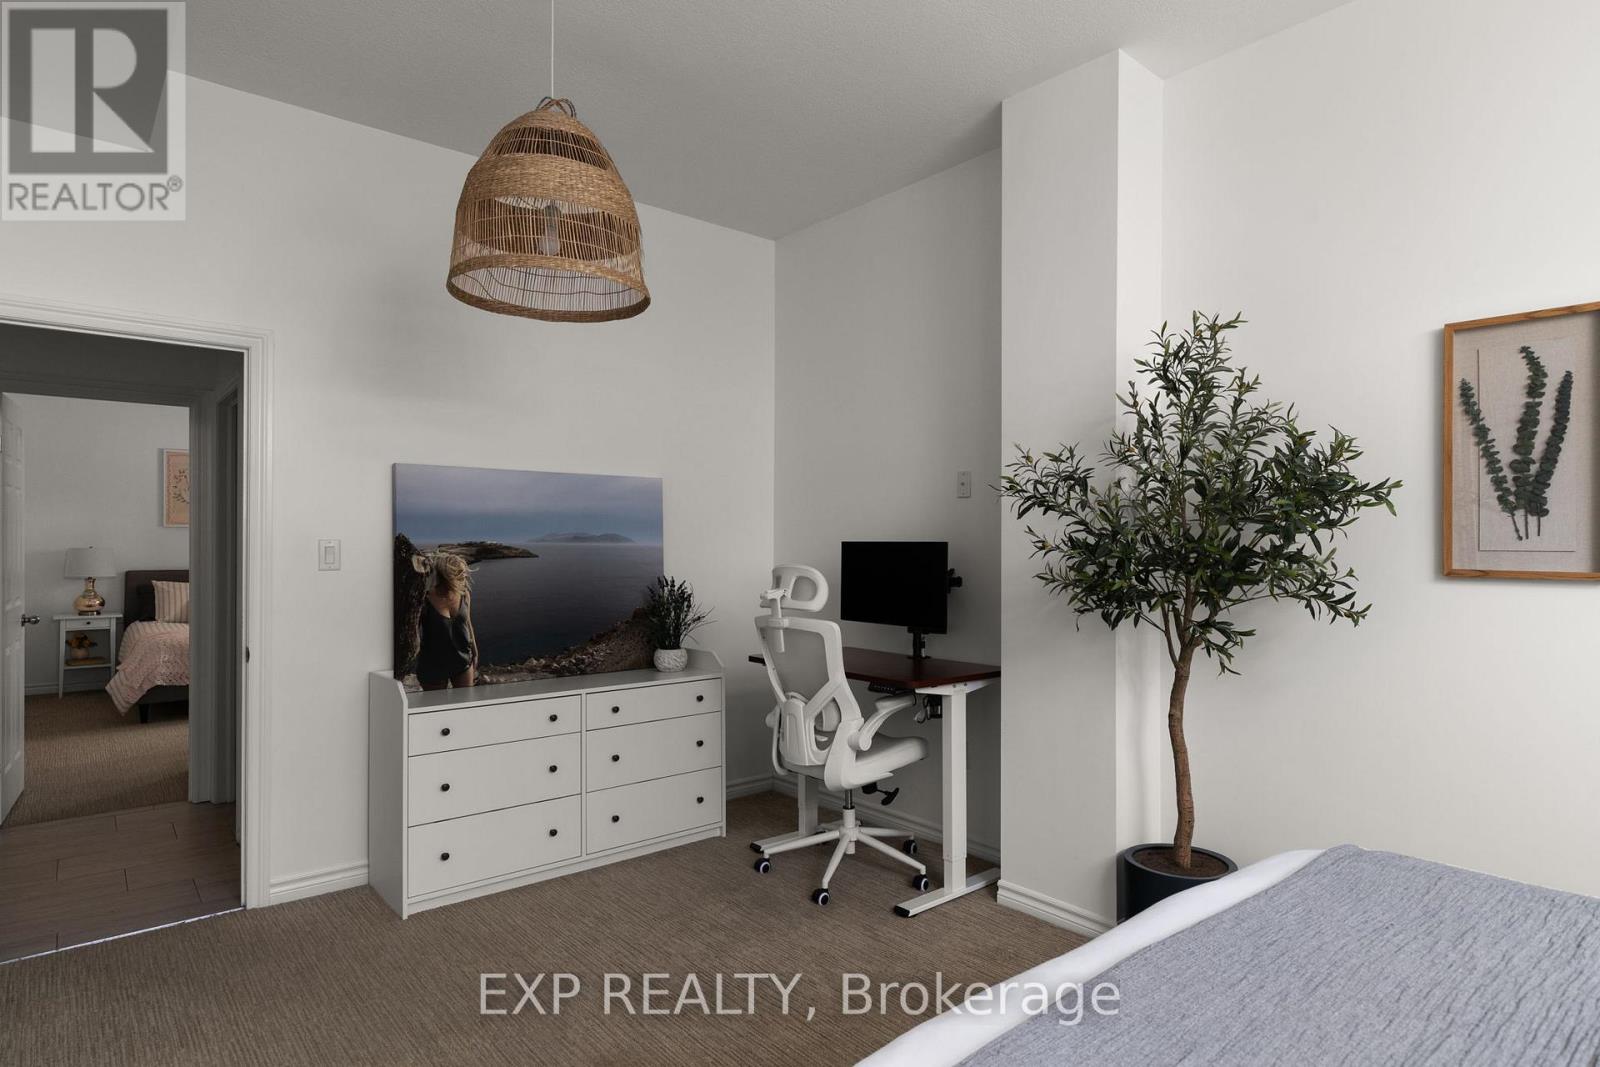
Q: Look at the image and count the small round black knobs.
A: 12